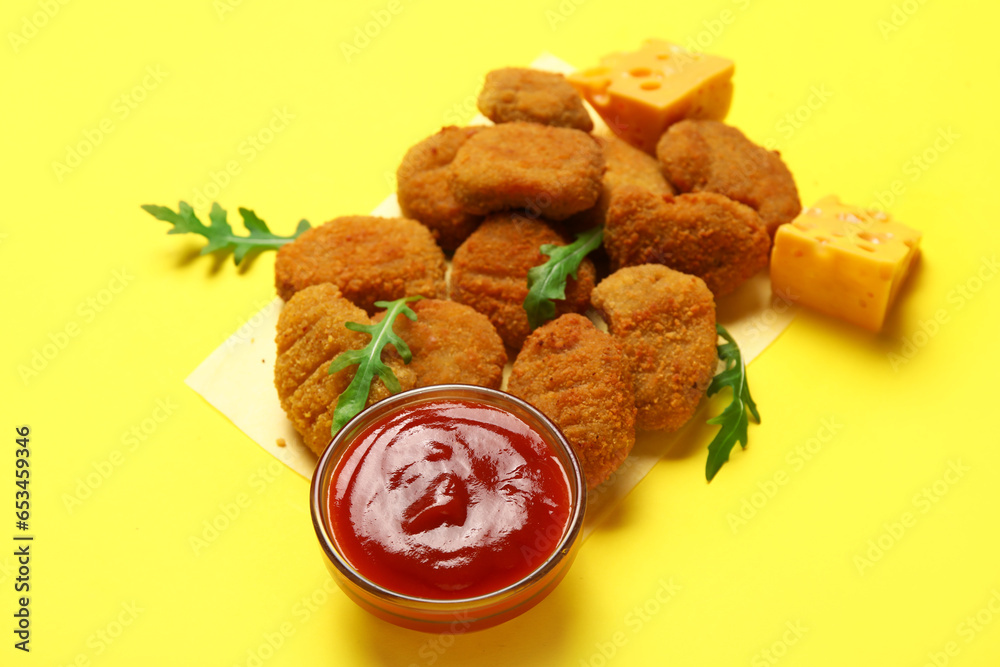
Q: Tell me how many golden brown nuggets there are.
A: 12